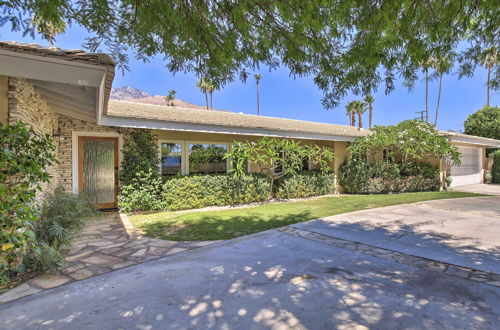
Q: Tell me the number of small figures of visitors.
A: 0